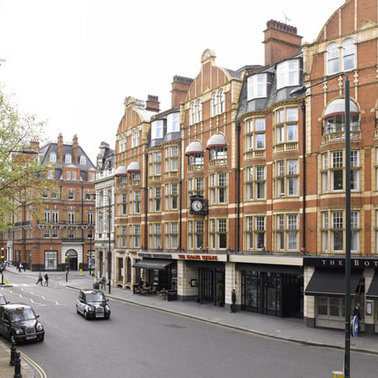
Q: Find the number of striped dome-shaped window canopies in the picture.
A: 5